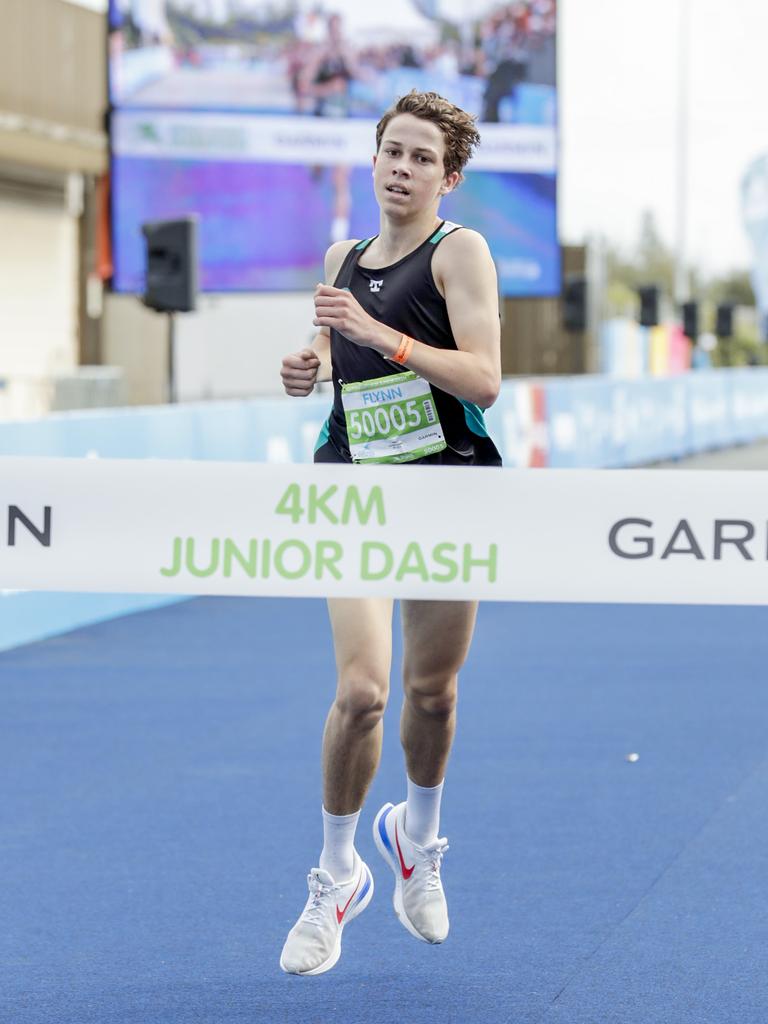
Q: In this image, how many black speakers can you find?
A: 5